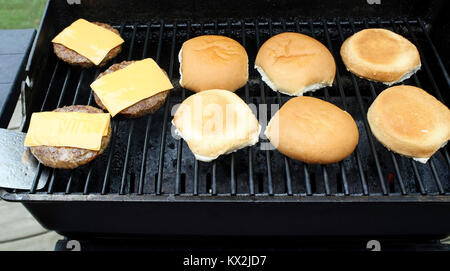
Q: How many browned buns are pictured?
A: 6